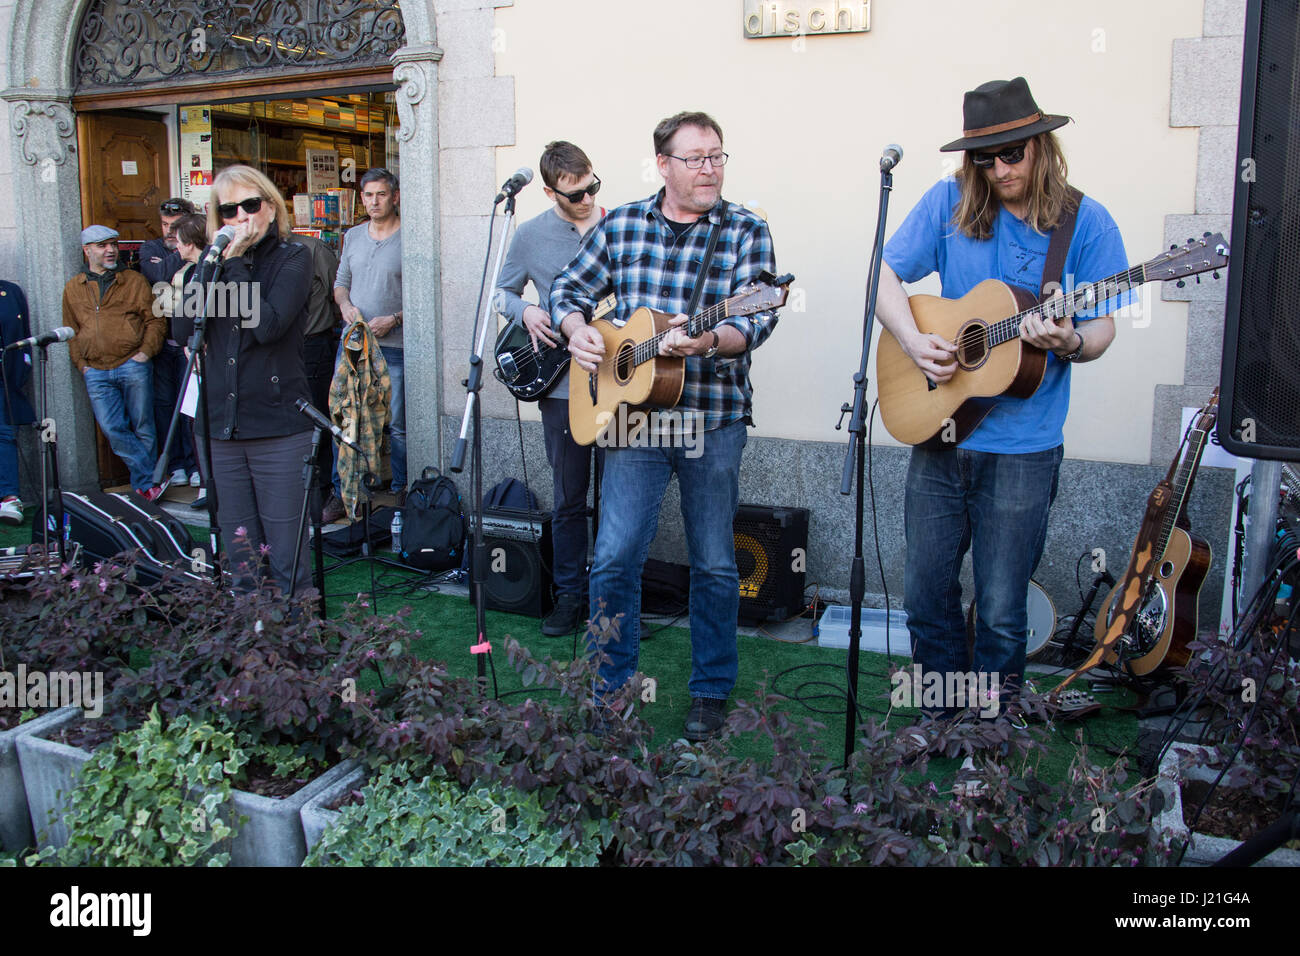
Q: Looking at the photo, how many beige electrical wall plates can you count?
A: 0